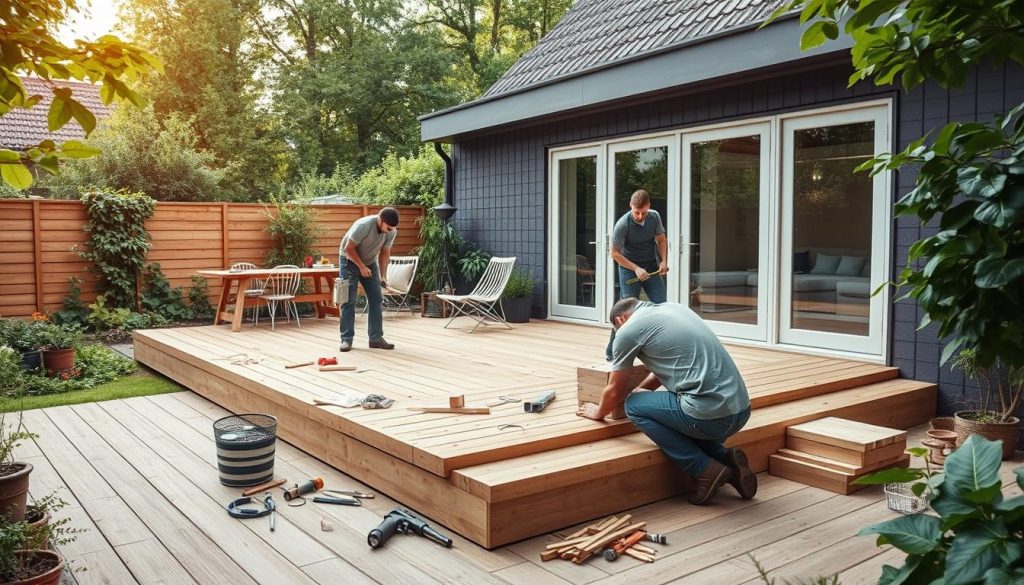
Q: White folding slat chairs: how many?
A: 2